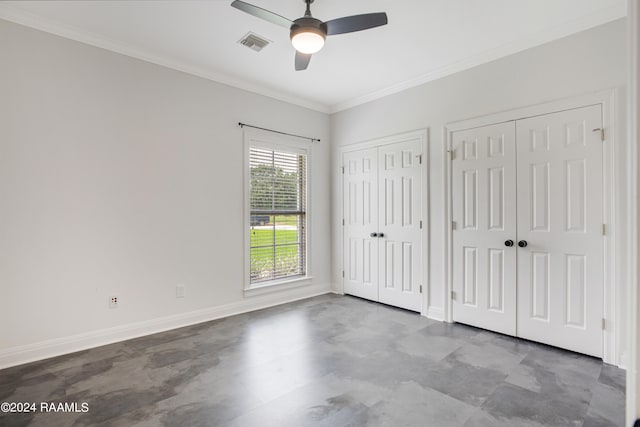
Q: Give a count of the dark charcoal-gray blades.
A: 3